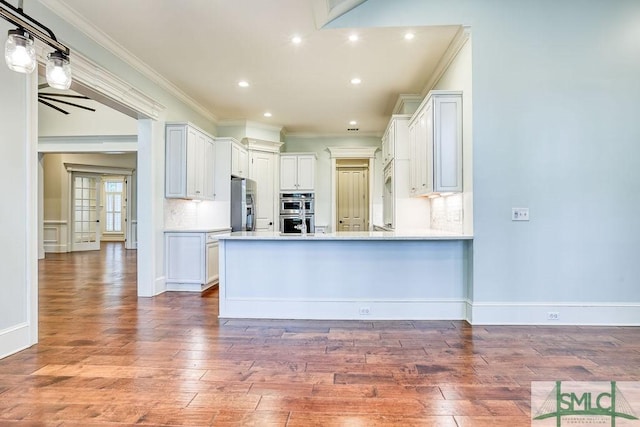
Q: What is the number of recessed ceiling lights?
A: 7